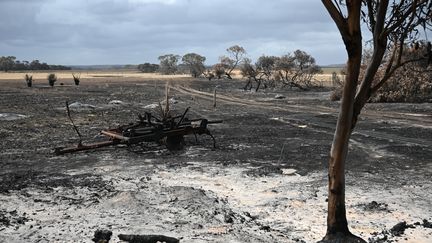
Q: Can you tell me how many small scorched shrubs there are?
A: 3